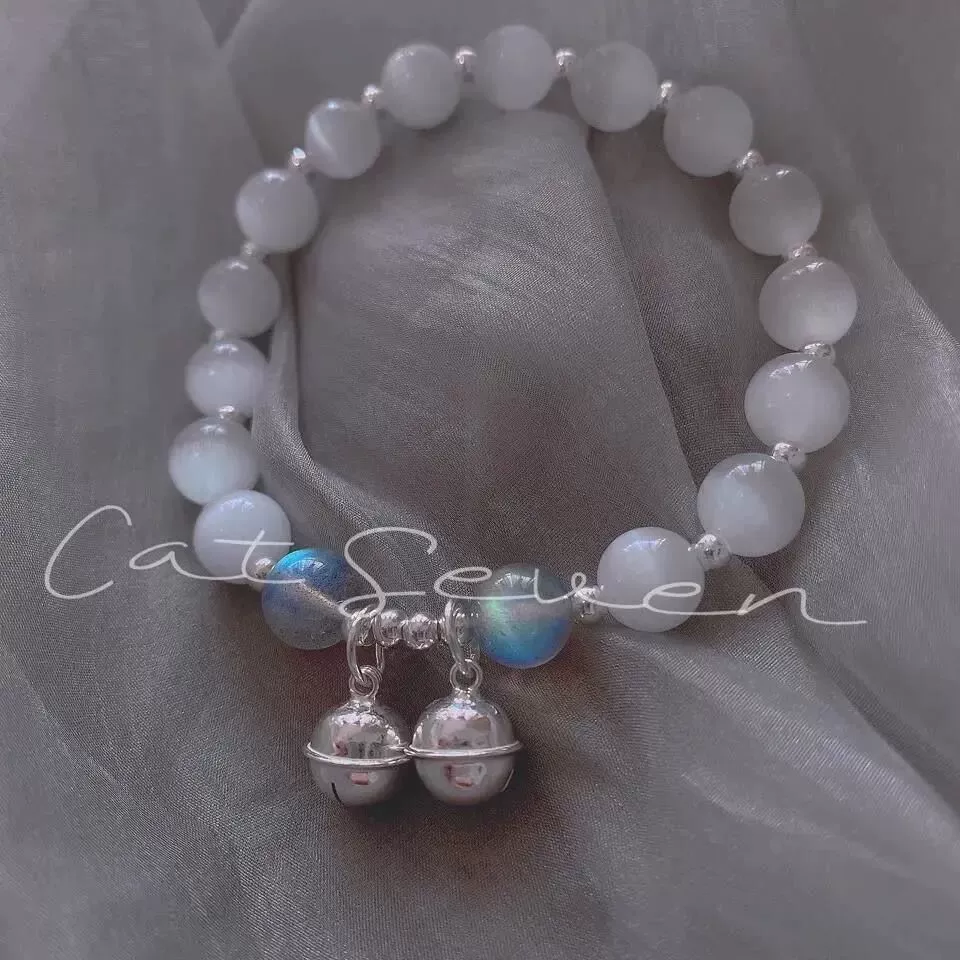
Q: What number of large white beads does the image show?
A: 15